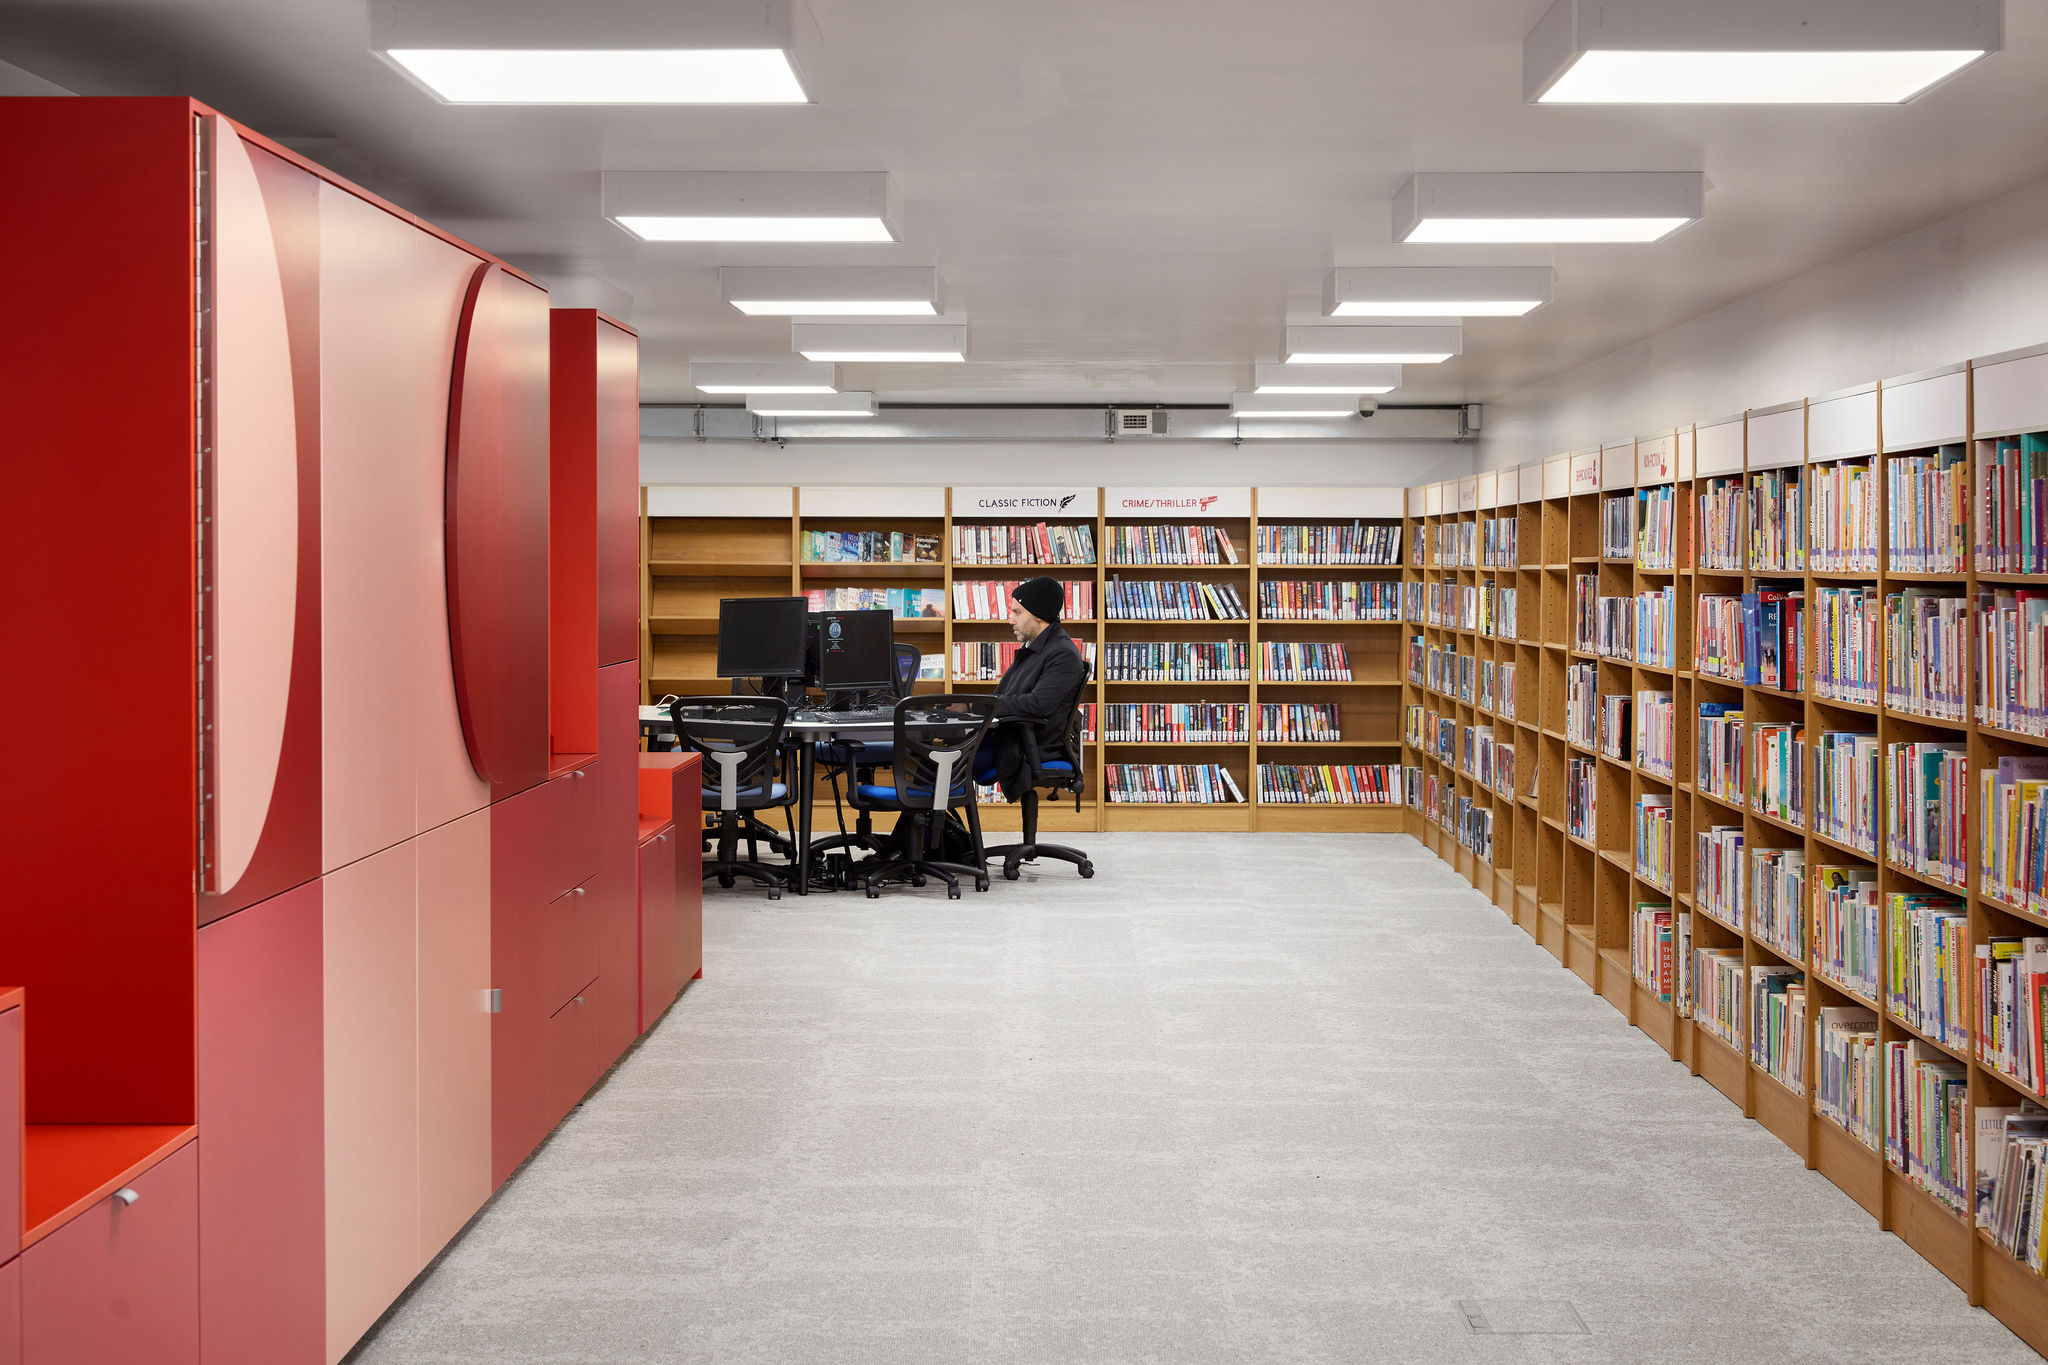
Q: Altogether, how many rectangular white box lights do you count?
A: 12